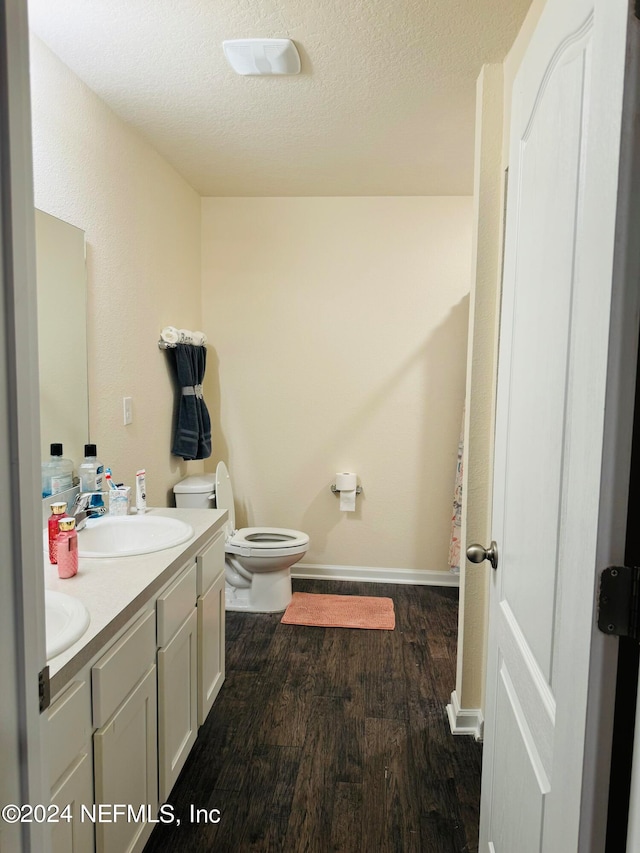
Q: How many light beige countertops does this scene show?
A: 1